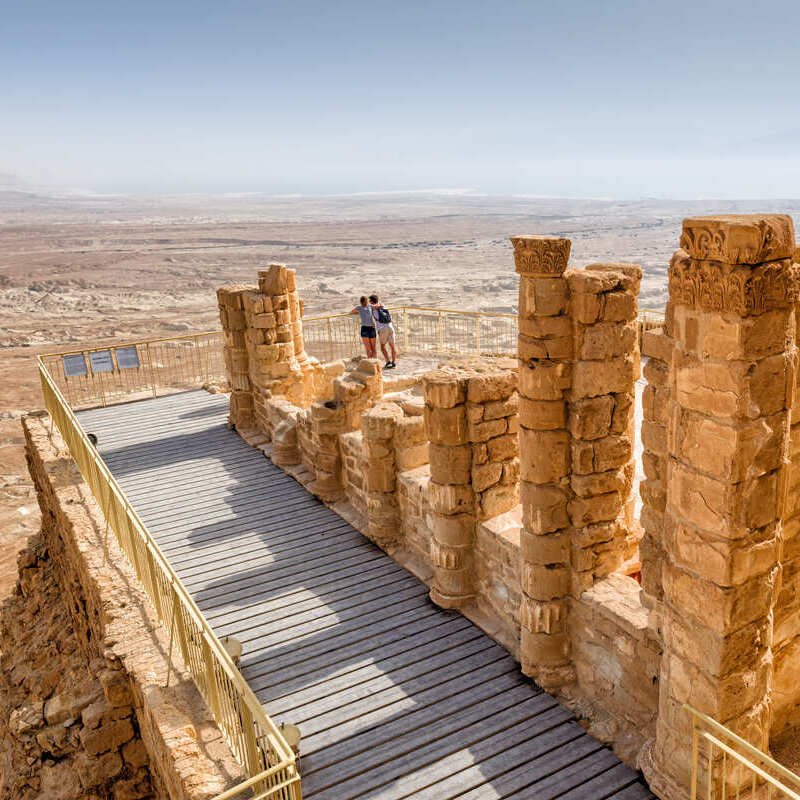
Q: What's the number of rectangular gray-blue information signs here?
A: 3